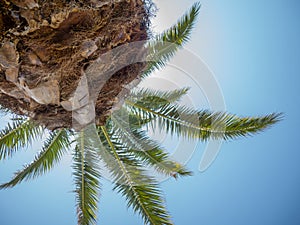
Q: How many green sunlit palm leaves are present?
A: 8